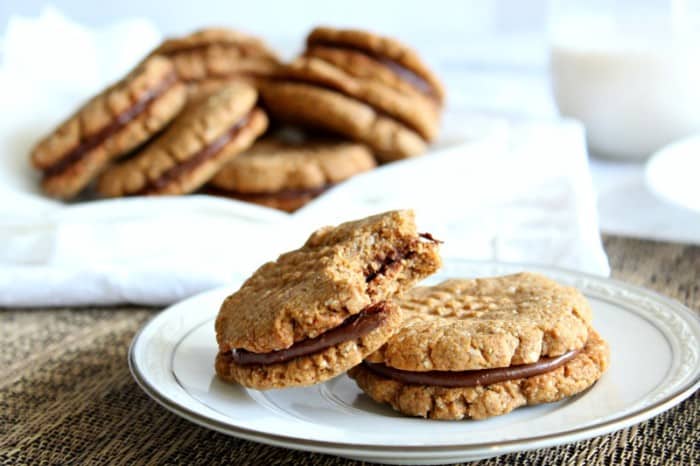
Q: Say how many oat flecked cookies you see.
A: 8